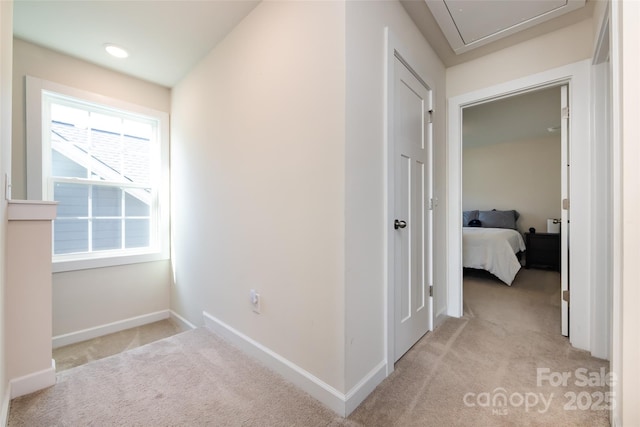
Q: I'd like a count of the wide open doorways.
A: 1